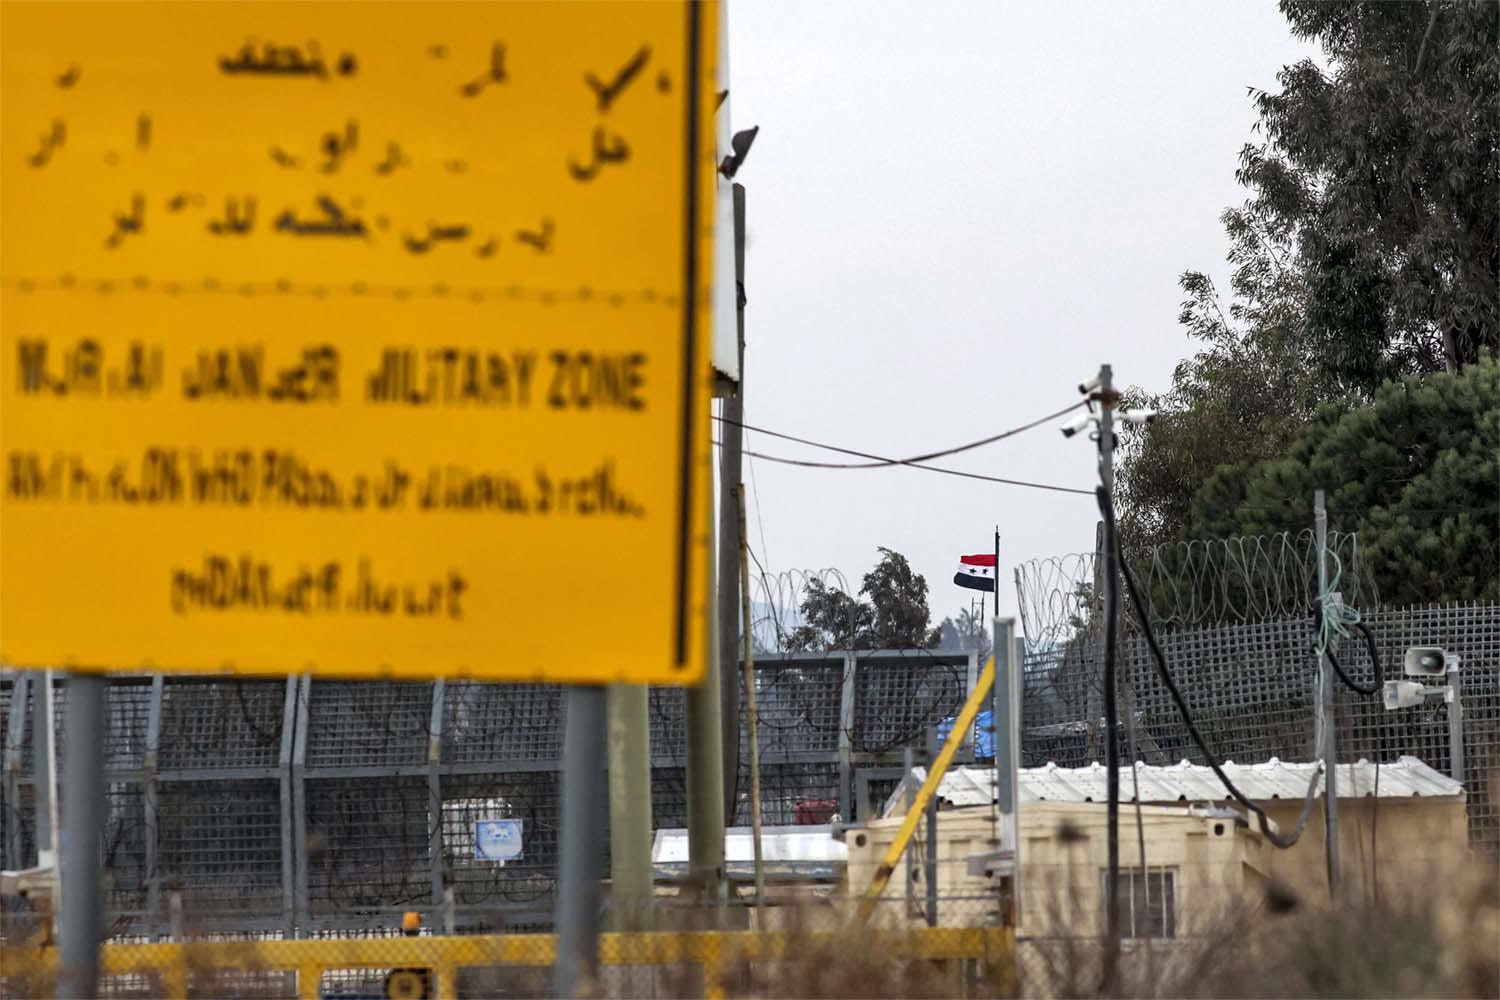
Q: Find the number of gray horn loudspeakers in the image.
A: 2